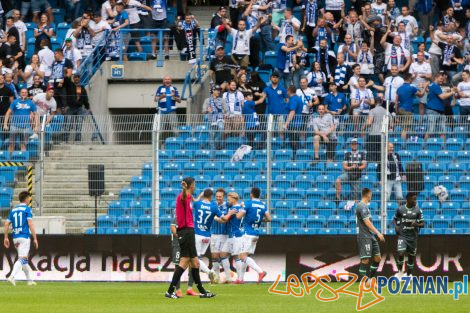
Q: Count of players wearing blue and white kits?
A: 5